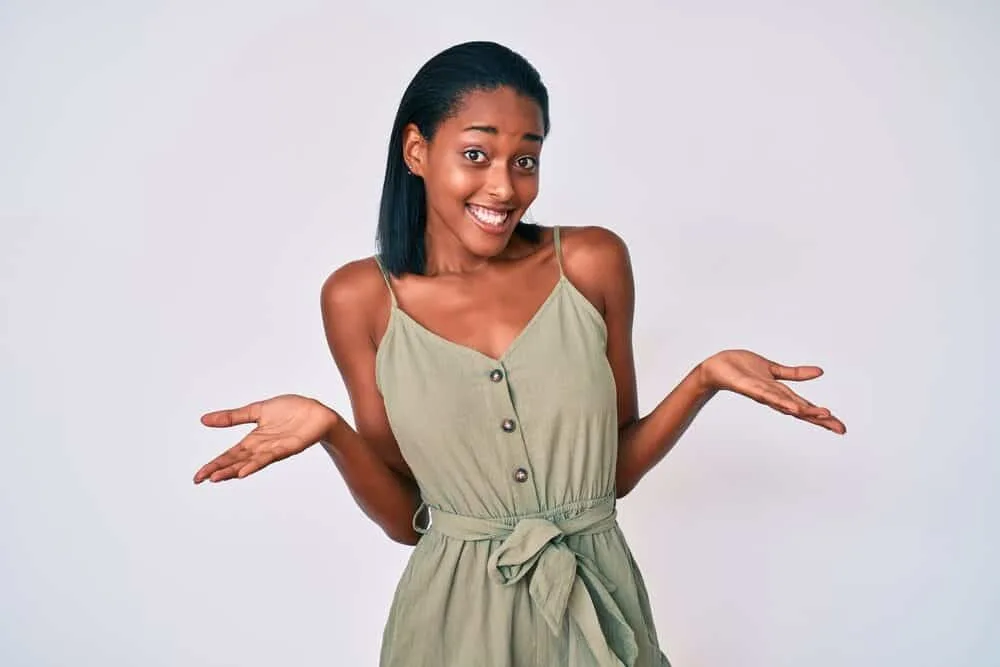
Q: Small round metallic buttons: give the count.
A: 3